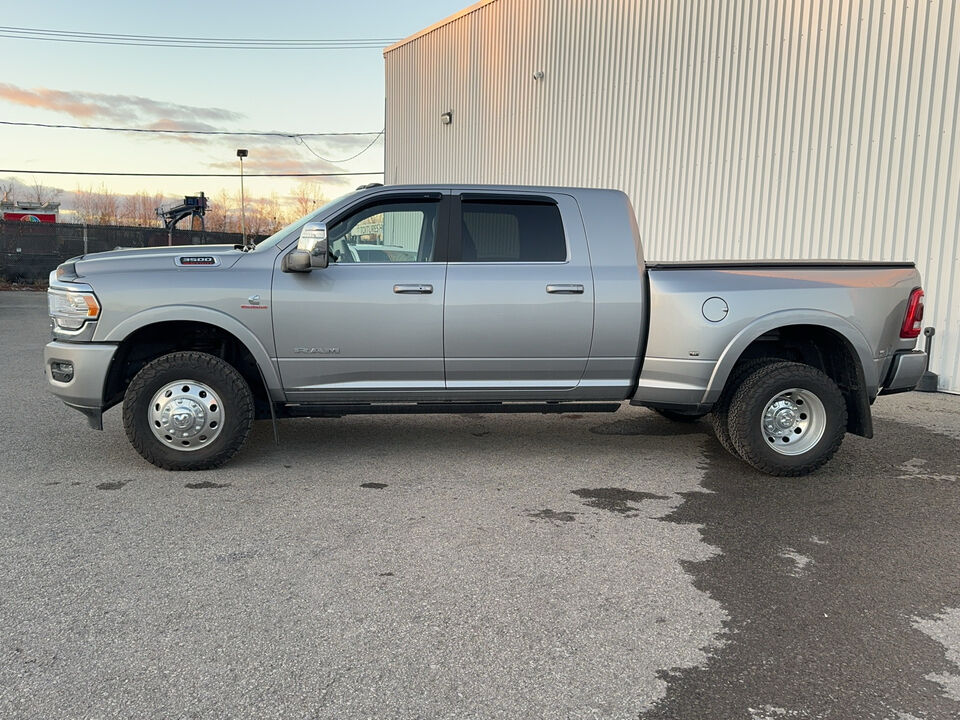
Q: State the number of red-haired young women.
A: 0